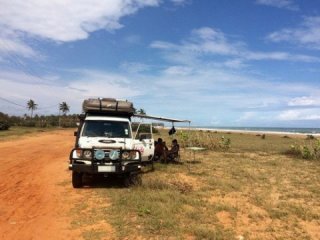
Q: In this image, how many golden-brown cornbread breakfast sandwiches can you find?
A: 0